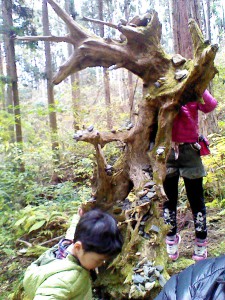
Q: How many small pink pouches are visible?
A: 1